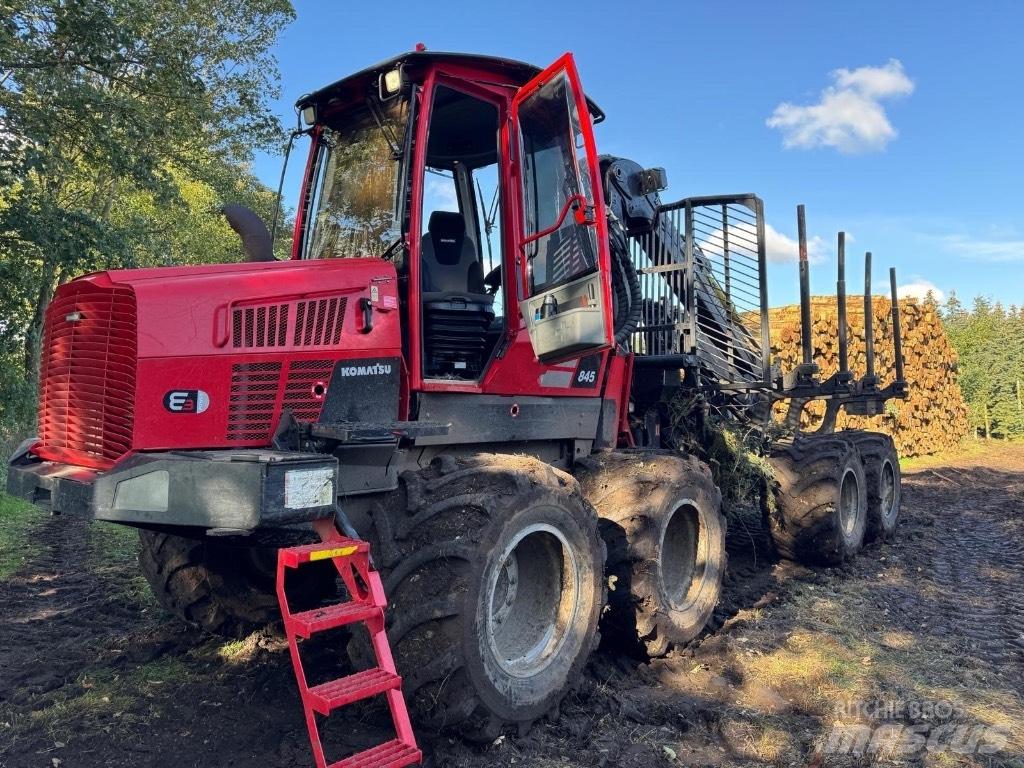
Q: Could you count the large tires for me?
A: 5